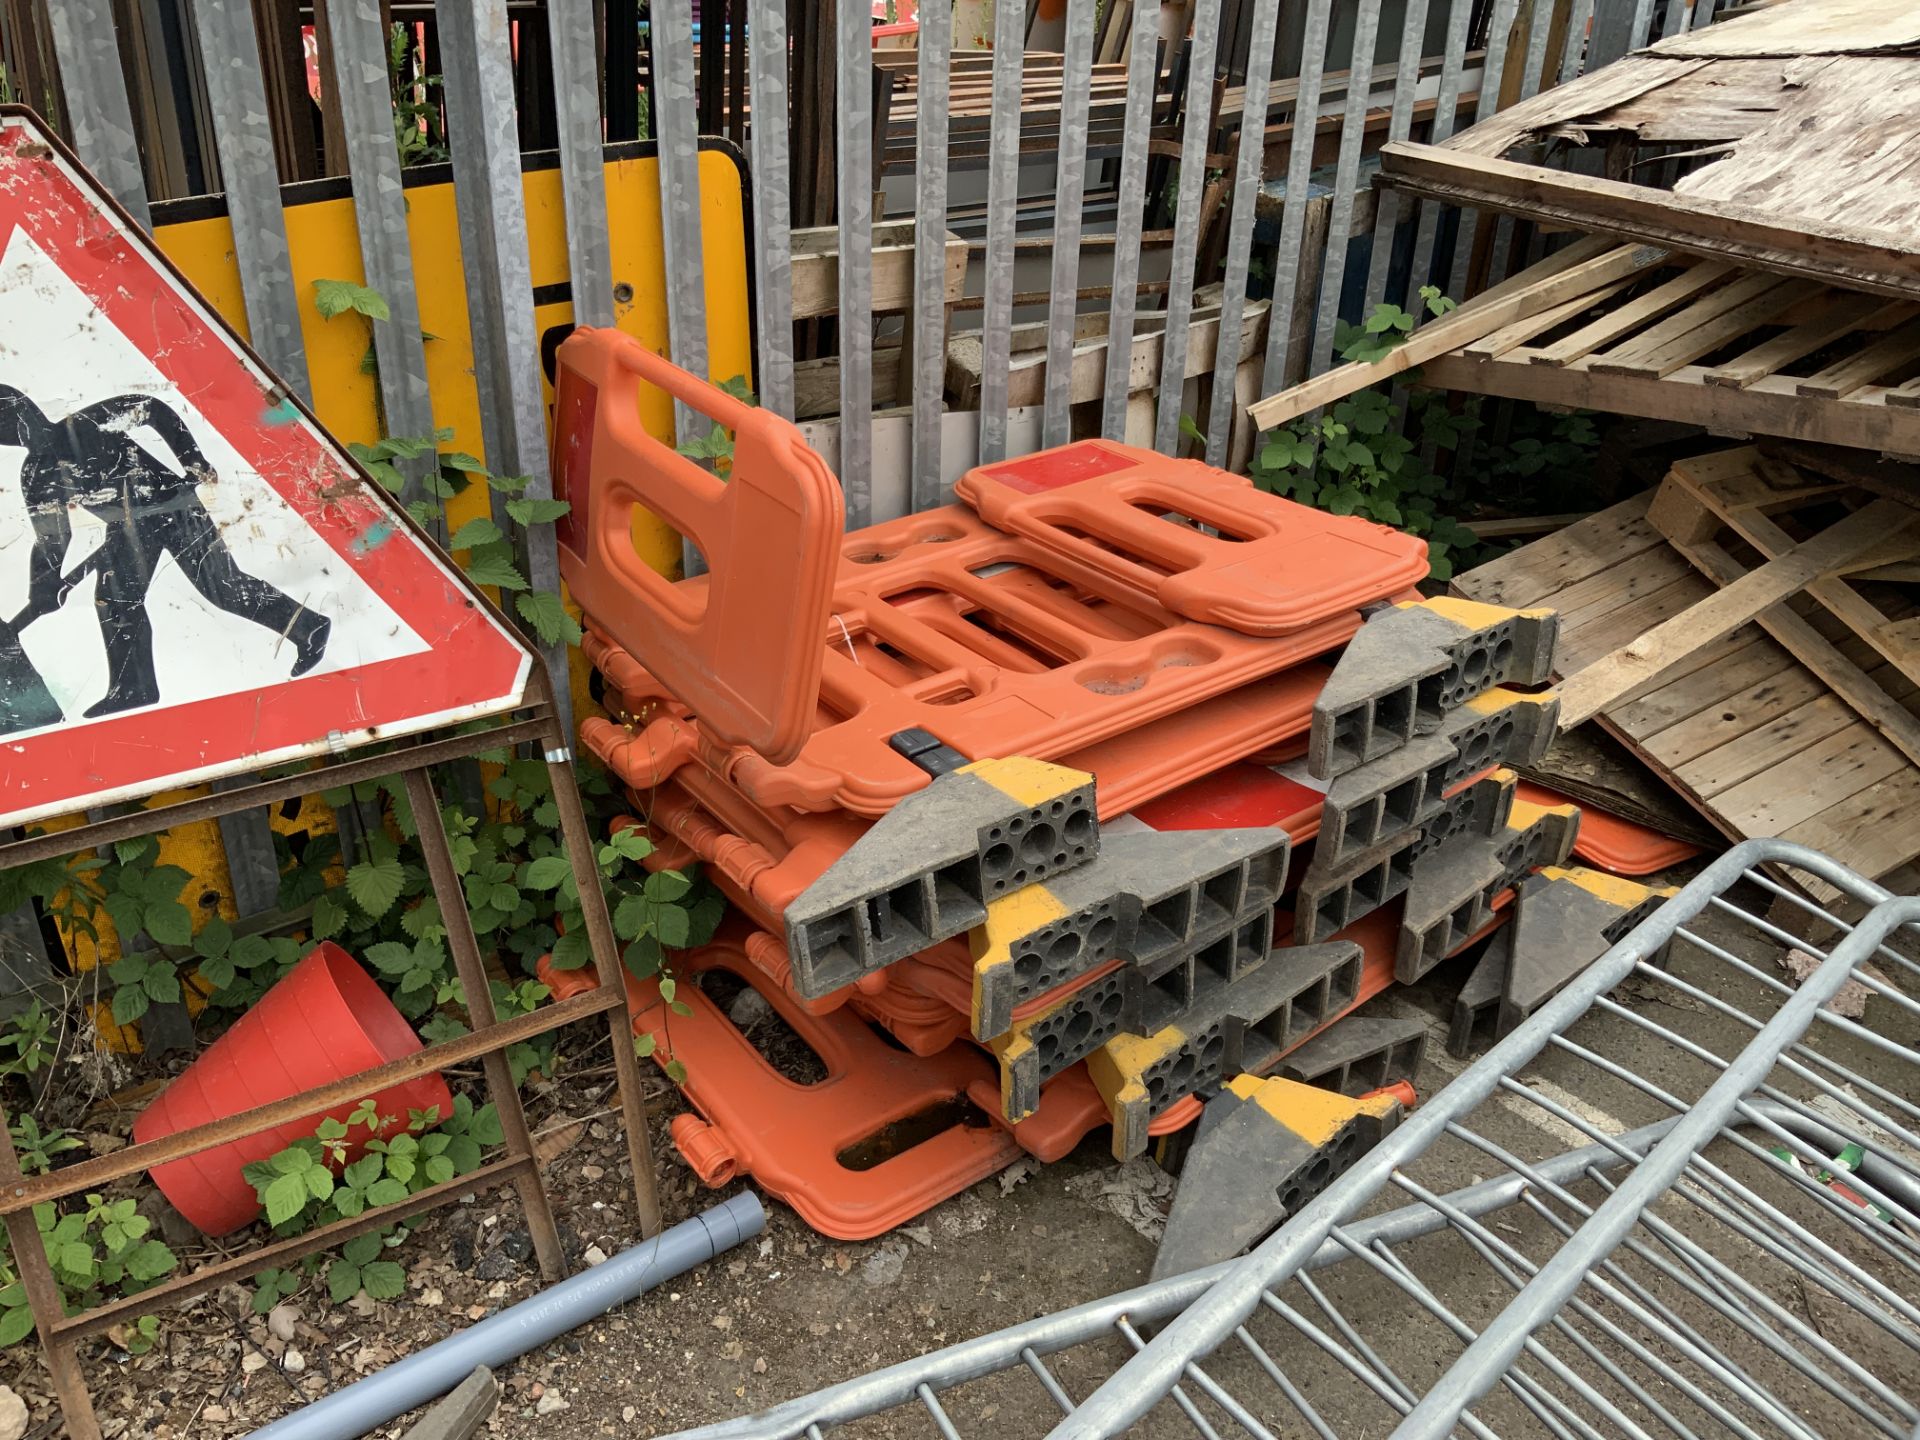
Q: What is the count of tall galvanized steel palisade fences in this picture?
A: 1